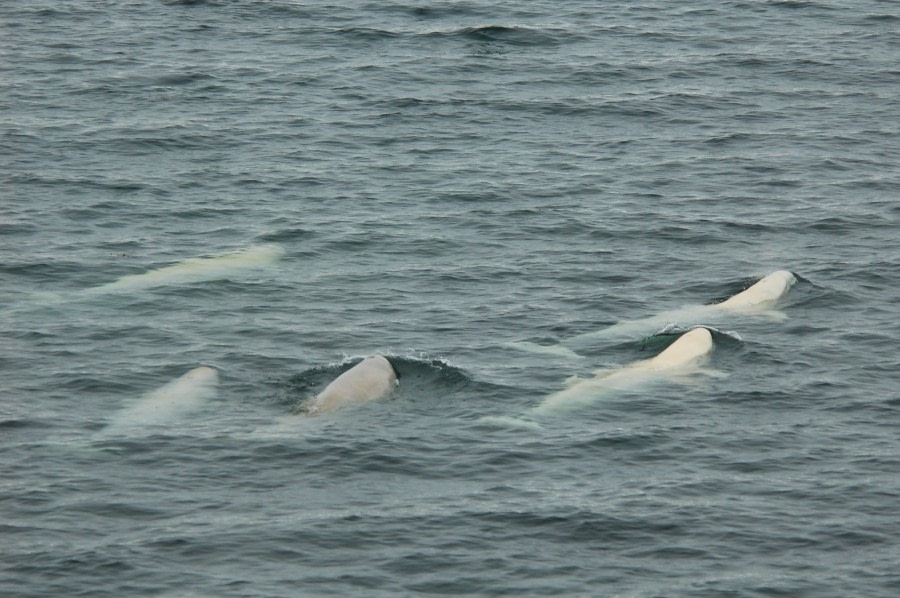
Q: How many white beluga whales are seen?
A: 5